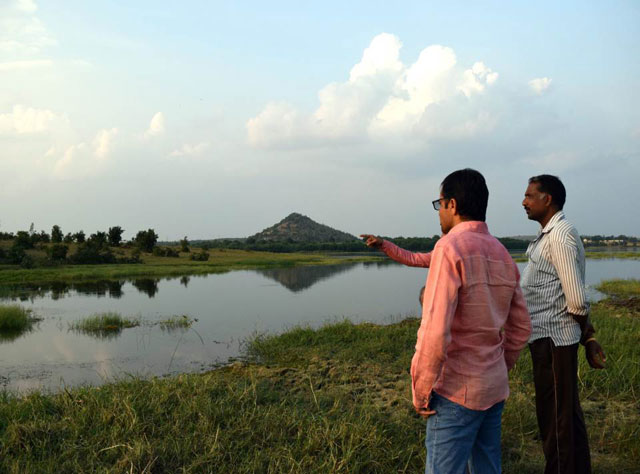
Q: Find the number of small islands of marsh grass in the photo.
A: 3